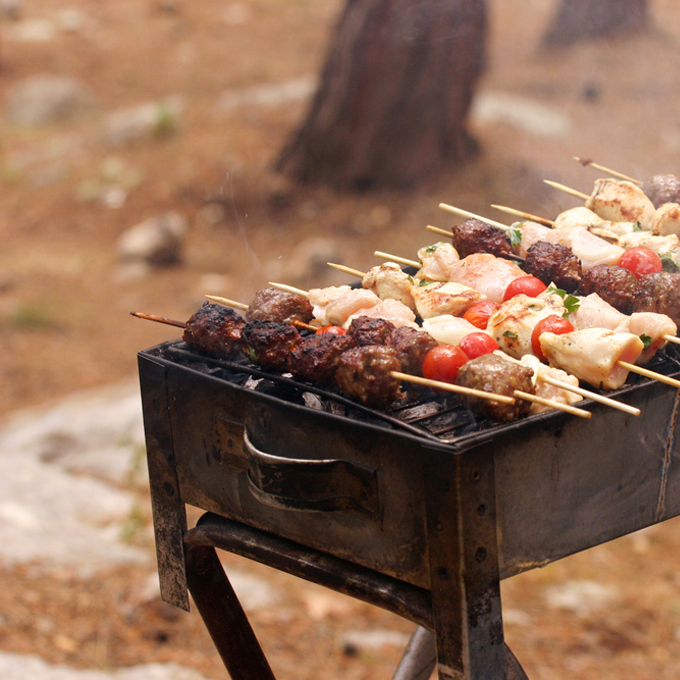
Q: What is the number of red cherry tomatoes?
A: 7